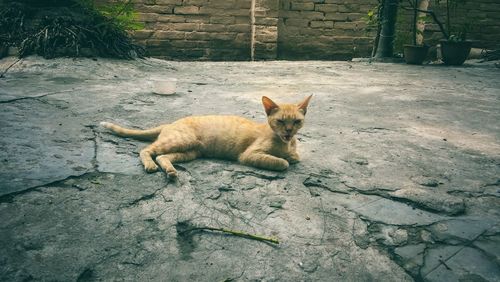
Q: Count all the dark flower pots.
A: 2